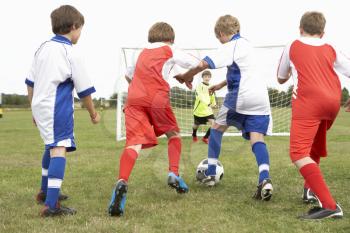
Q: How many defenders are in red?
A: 2